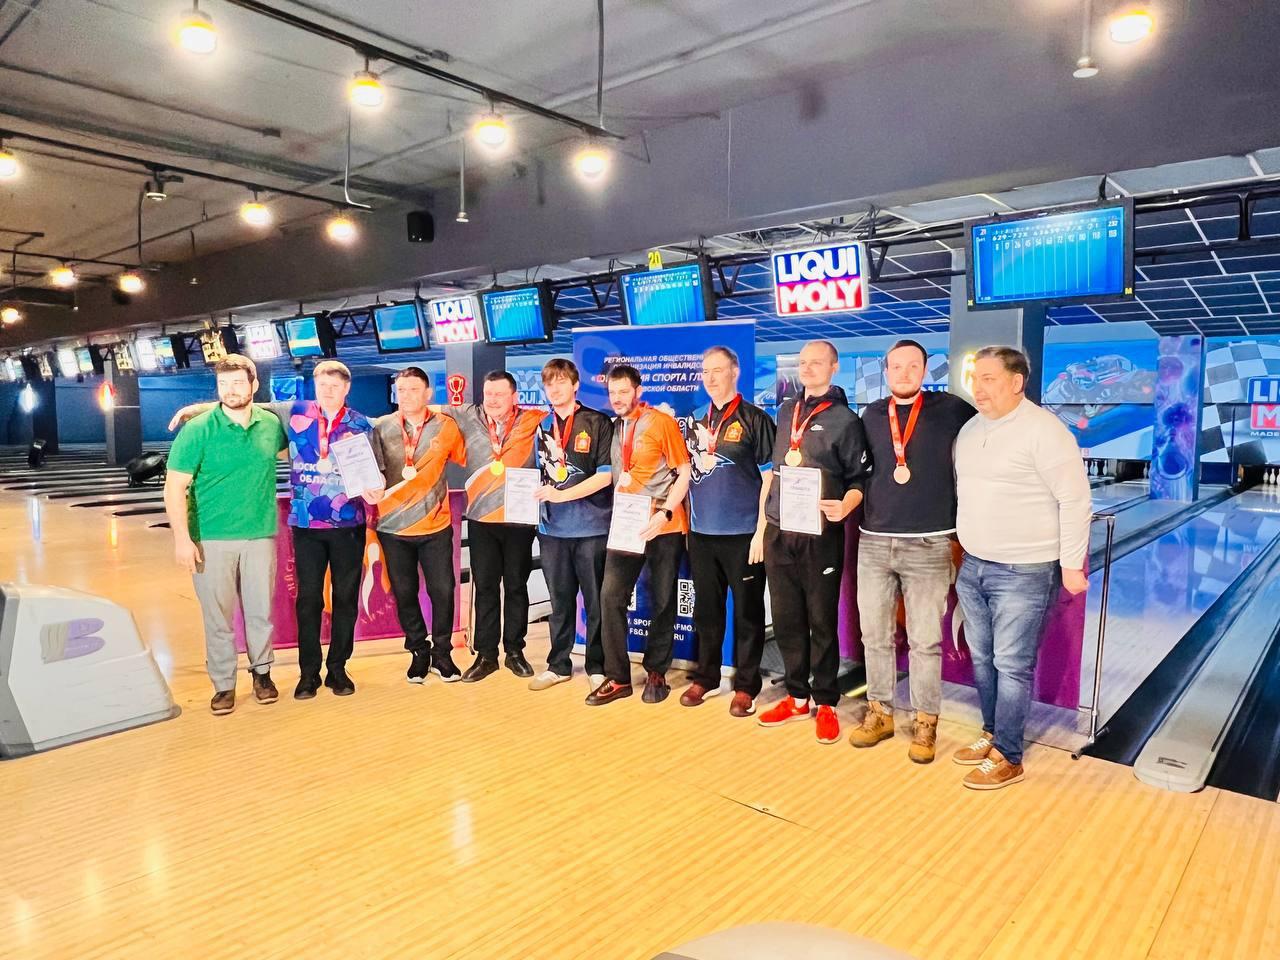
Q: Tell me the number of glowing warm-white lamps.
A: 11